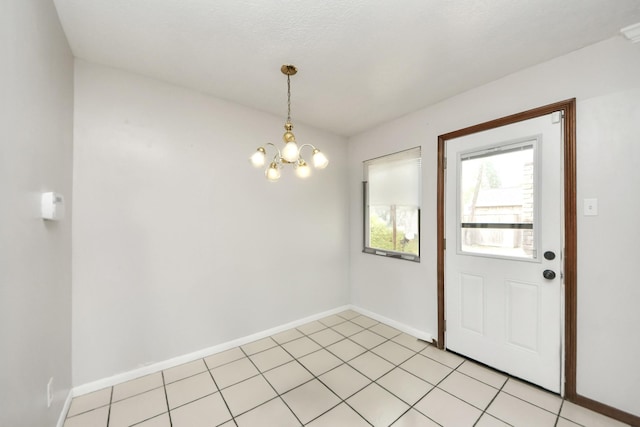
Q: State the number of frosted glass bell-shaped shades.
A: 5